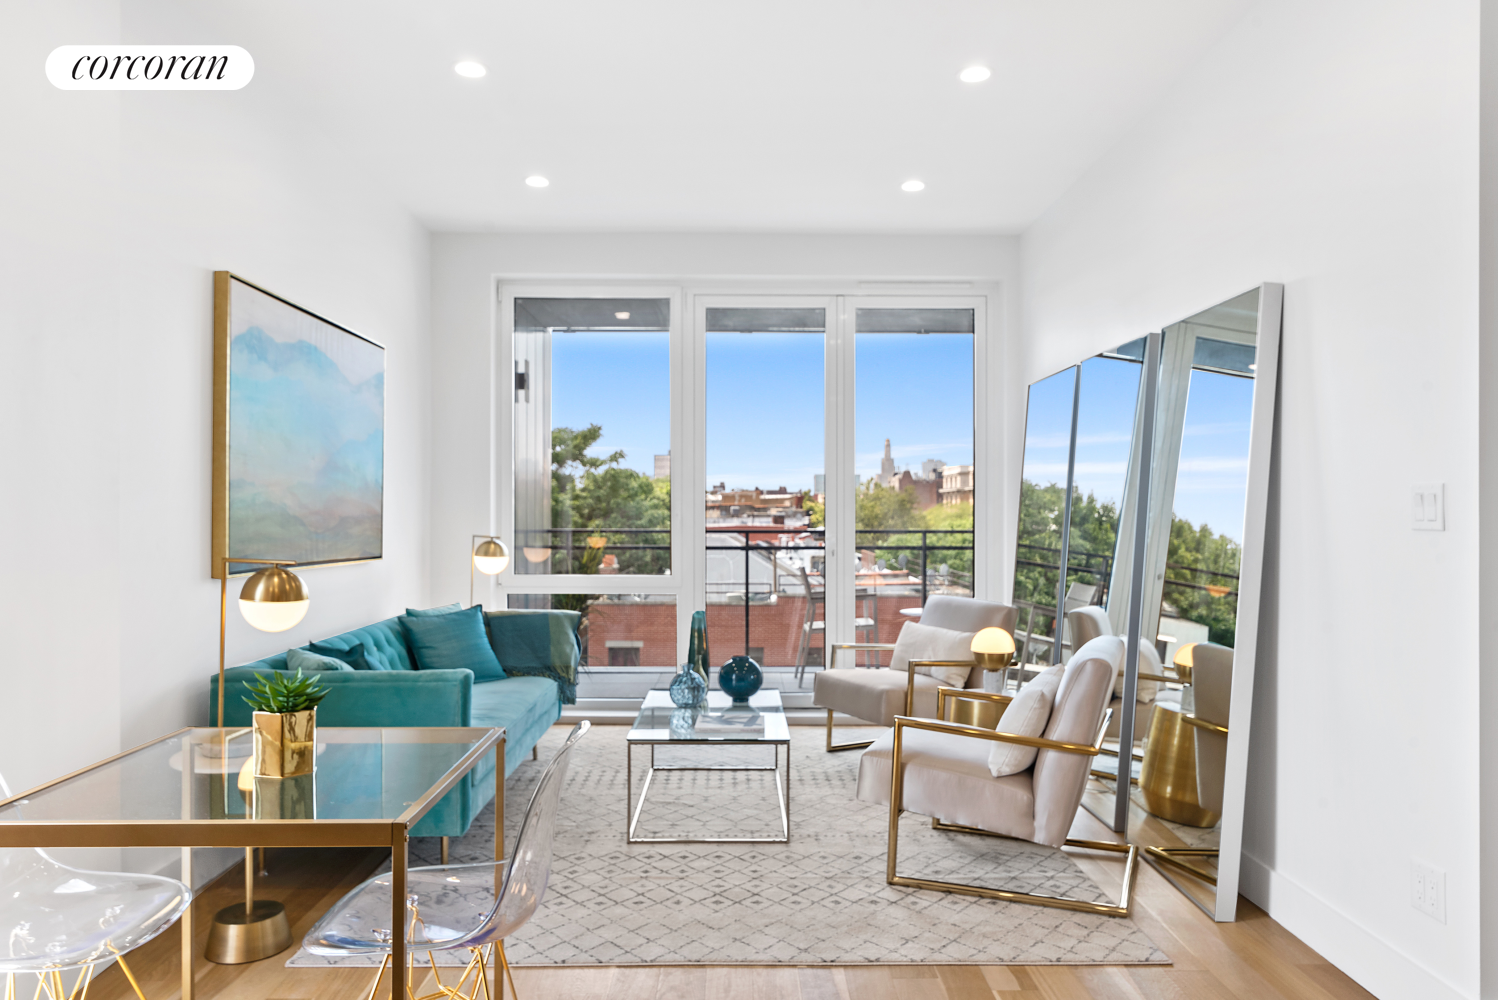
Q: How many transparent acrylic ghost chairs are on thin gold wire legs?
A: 2